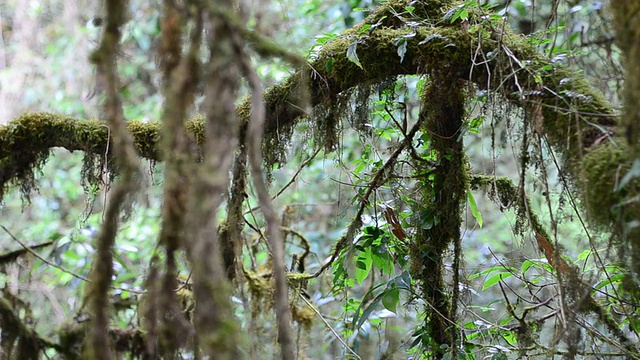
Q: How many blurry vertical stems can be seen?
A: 4